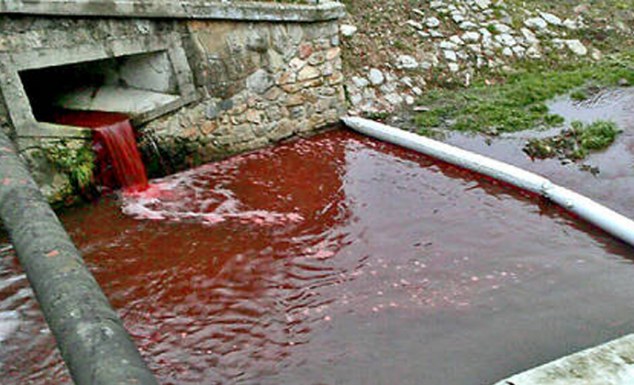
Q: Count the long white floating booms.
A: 1